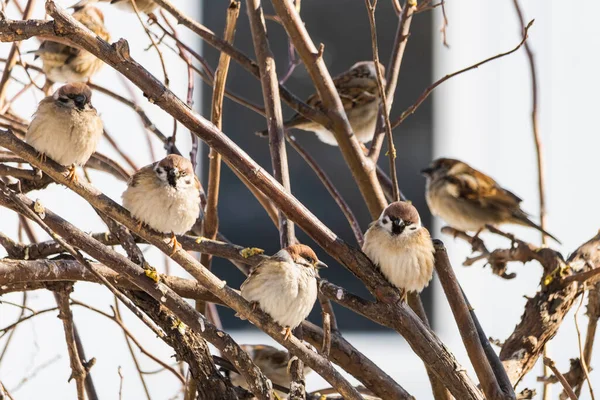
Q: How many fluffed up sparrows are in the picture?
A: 4